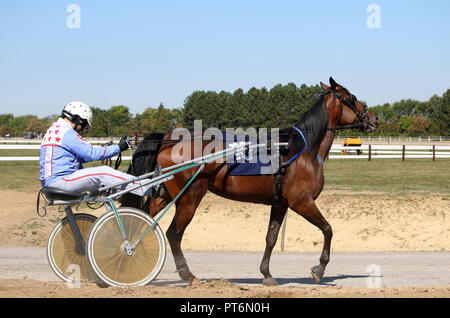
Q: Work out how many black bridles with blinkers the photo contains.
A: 1